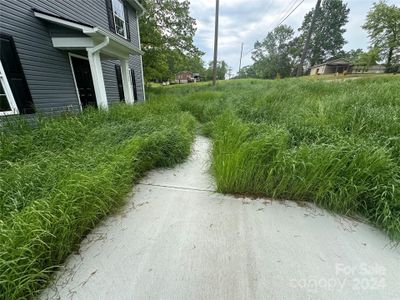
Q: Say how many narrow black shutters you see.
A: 5